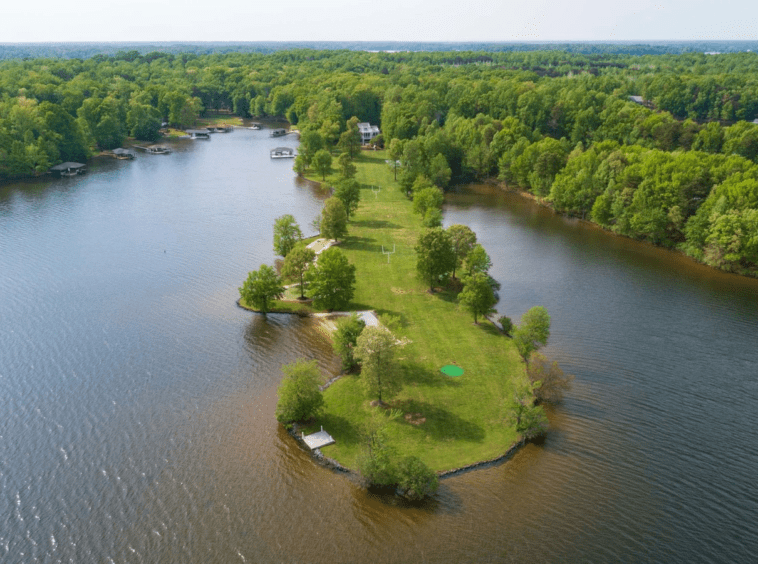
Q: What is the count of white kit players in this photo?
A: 0